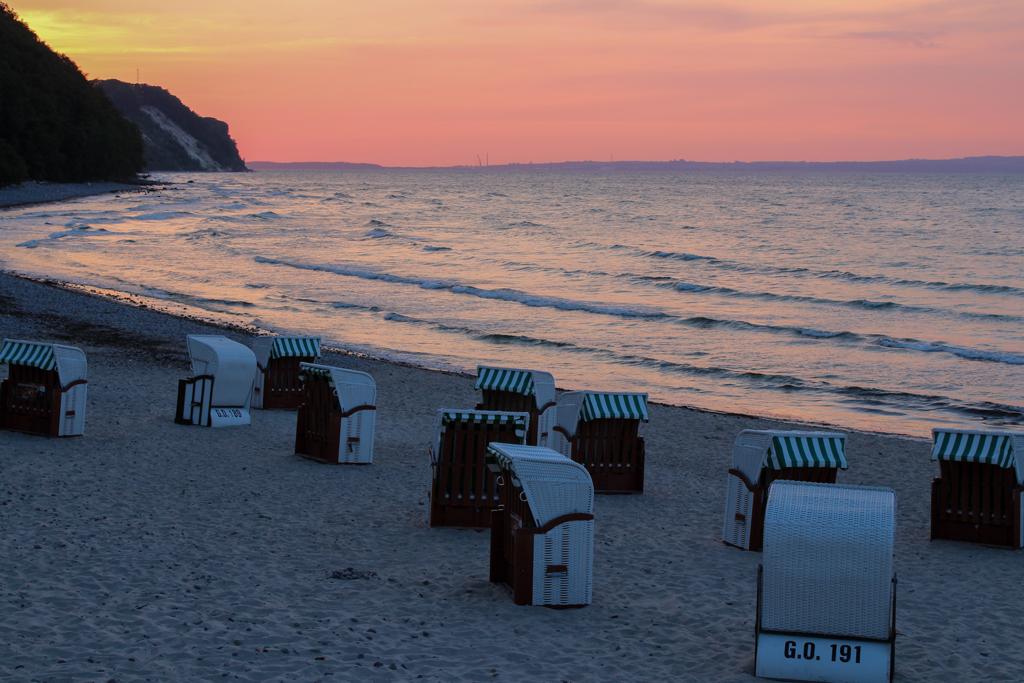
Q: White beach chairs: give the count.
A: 11